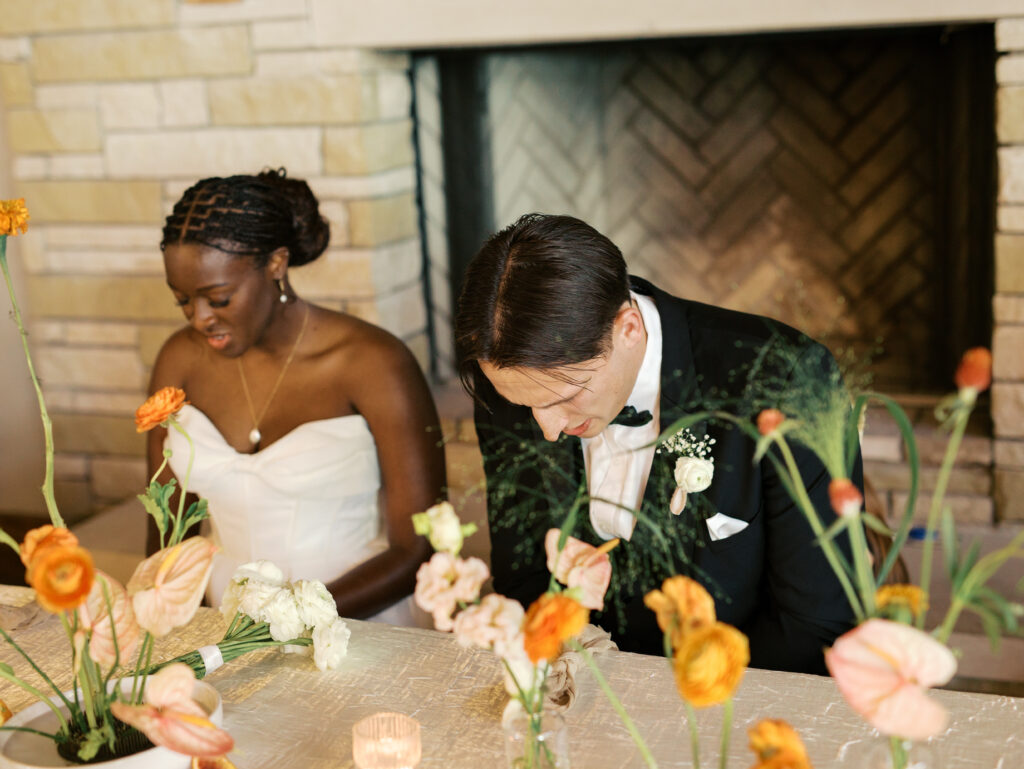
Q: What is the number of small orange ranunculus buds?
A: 3